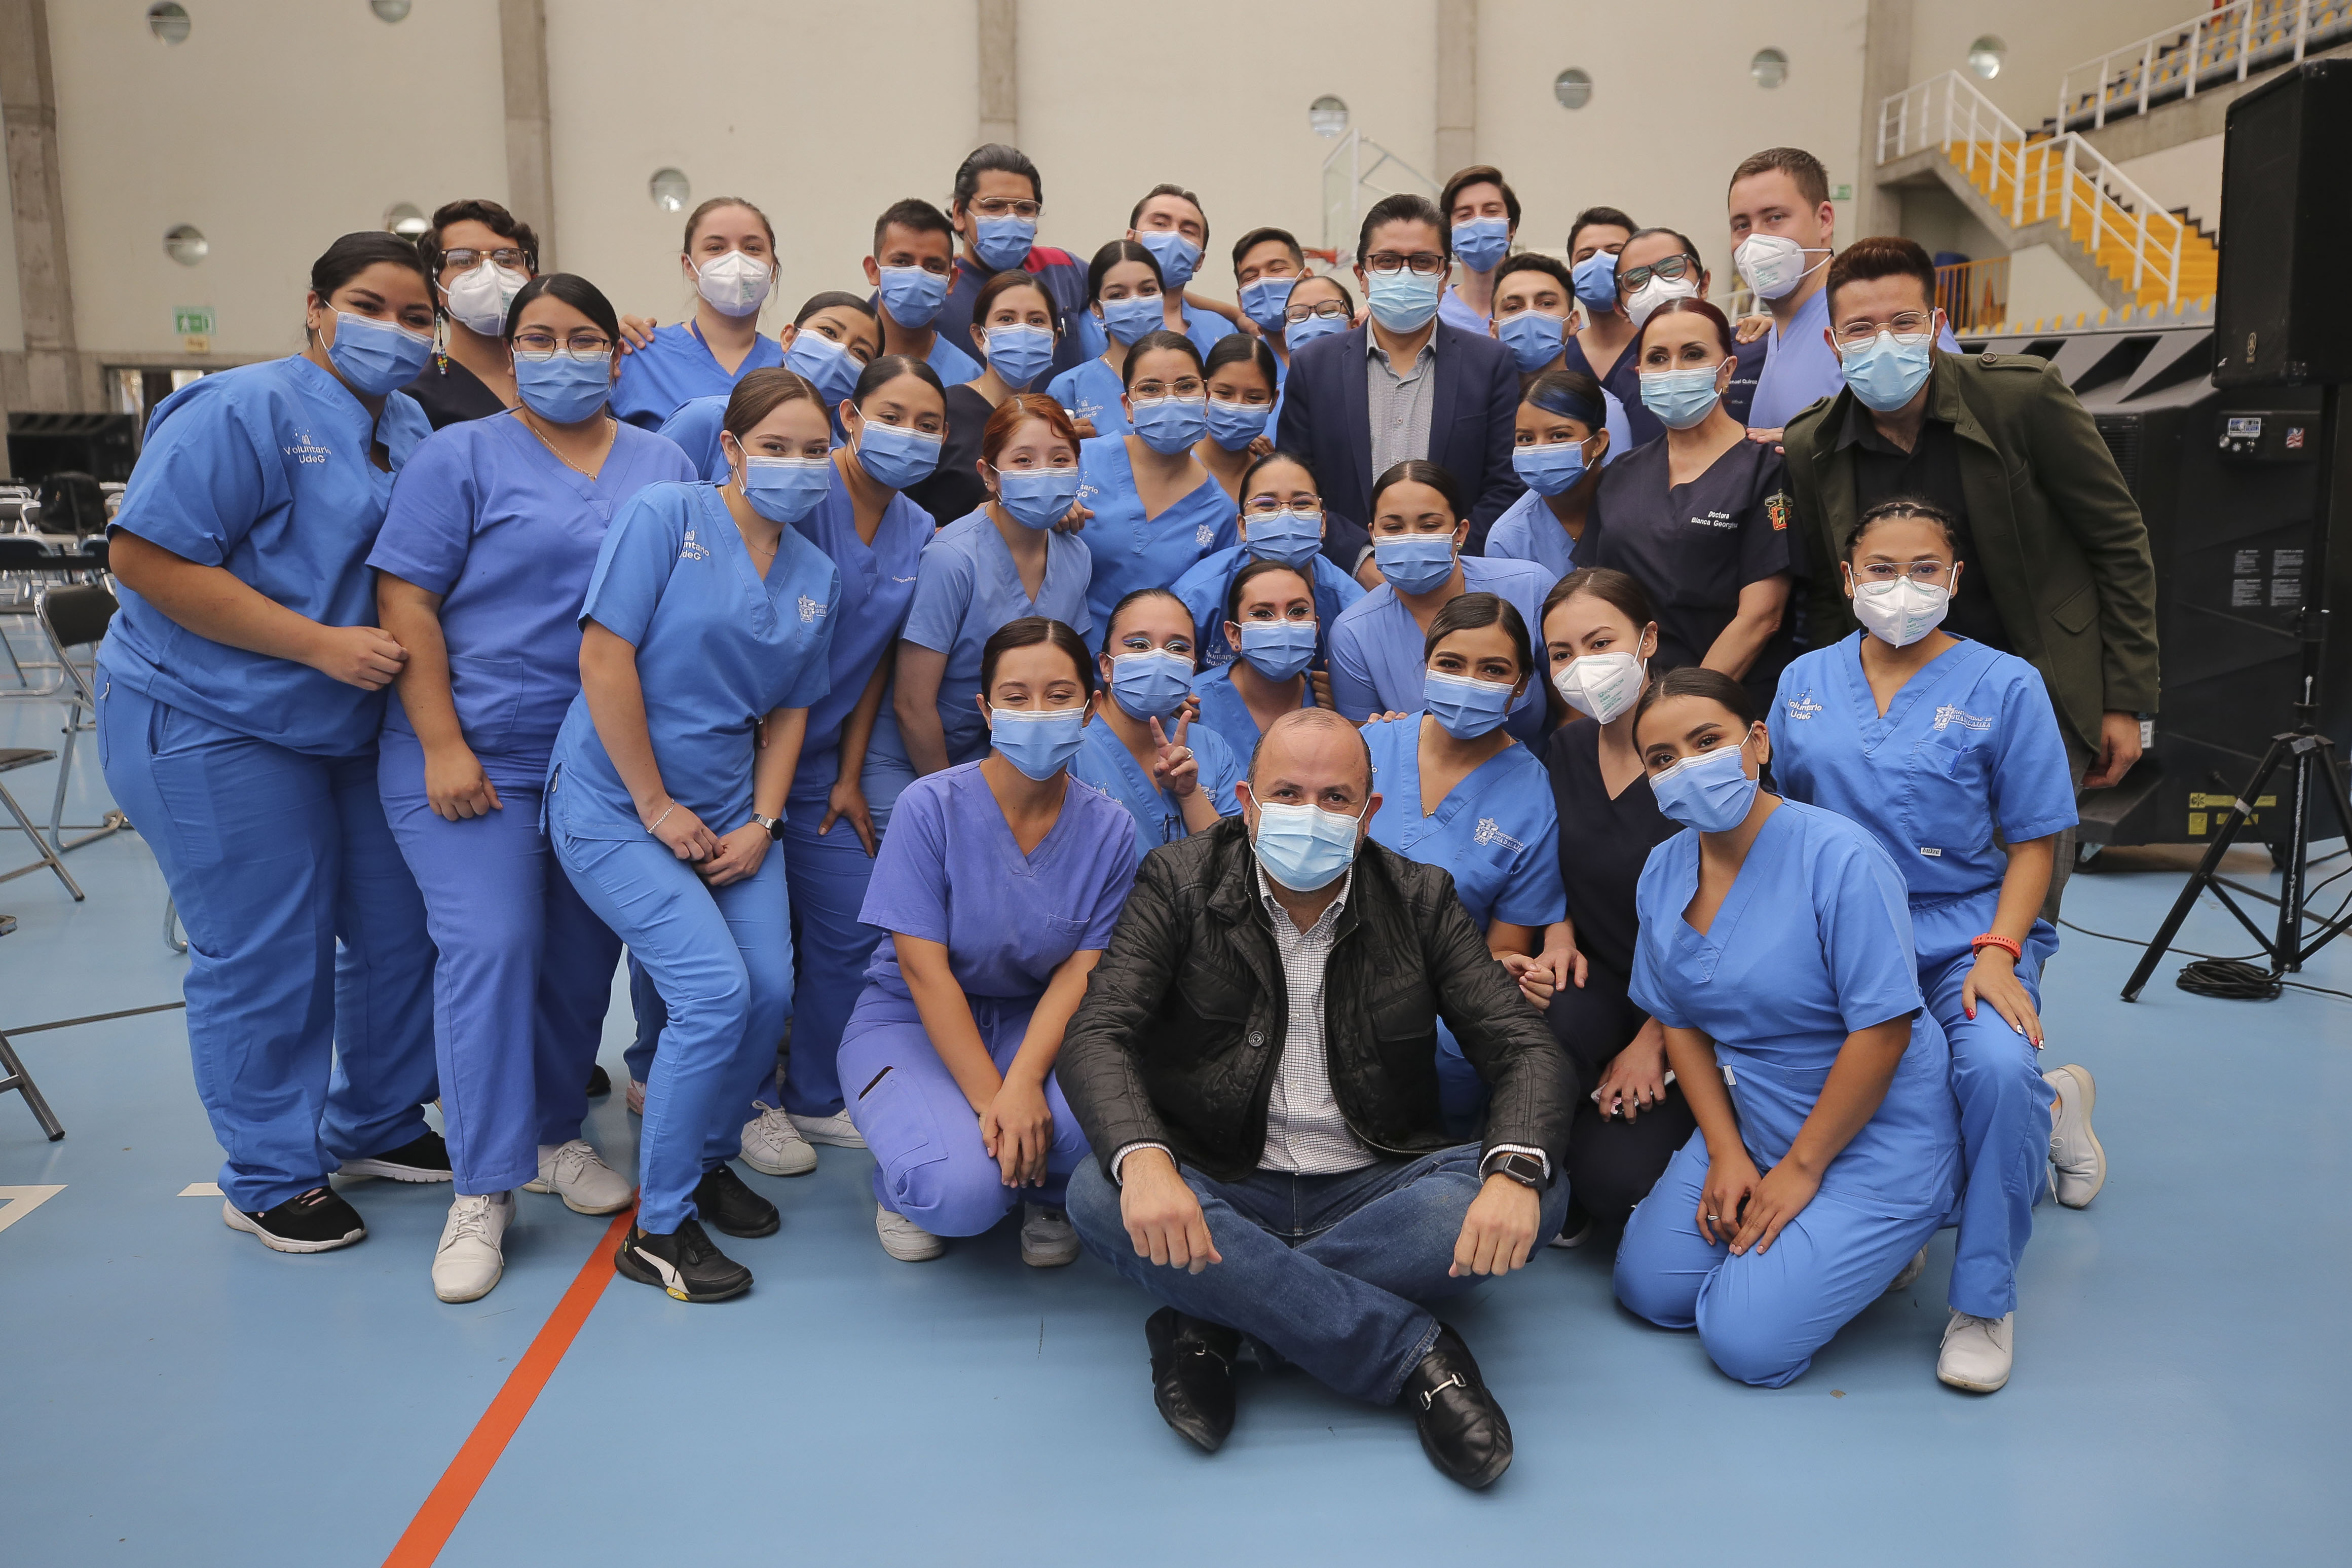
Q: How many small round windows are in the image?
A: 9